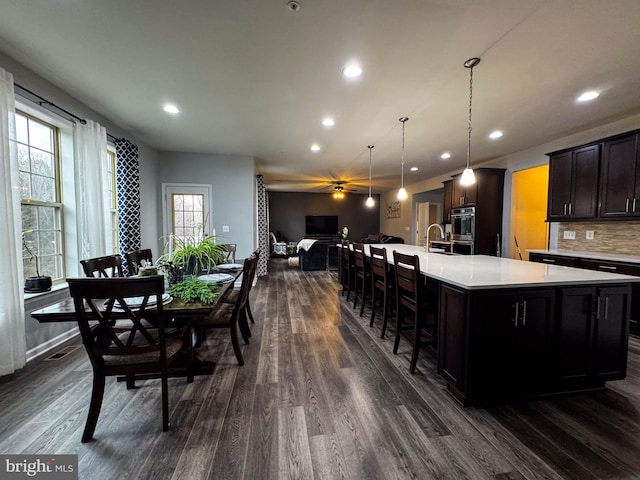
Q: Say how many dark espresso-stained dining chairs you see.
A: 6